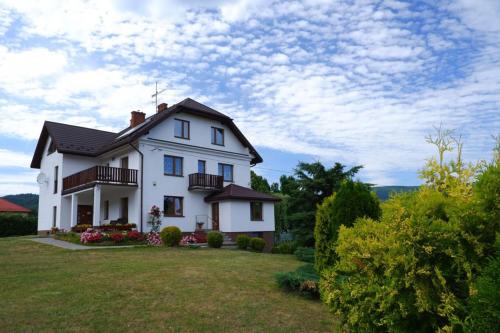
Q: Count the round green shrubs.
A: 4